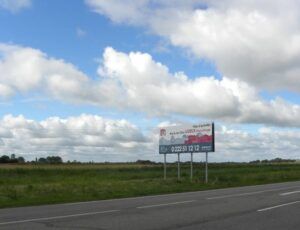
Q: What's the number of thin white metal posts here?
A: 4